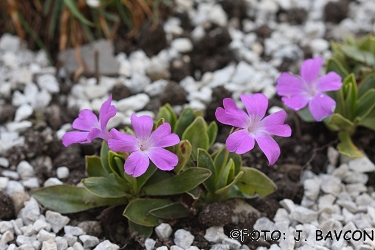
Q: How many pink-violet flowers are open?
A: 4